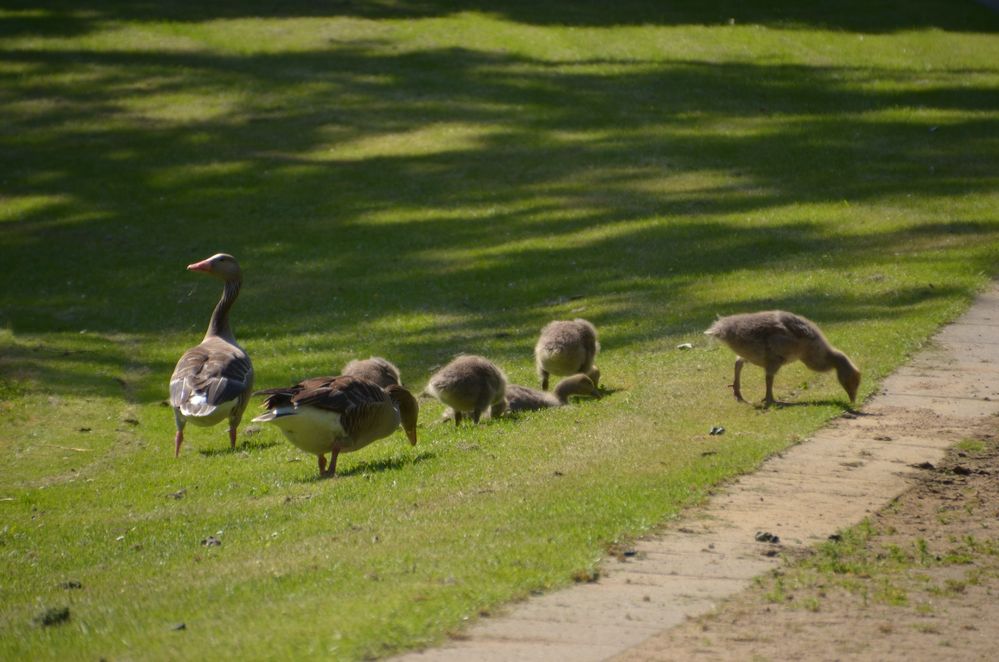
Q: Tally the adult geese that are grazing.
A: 1